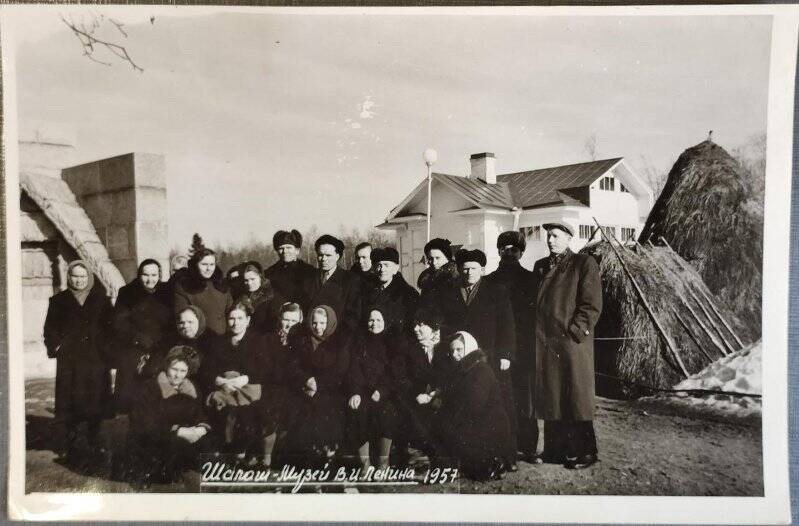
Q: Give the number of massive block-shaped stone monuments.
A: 1